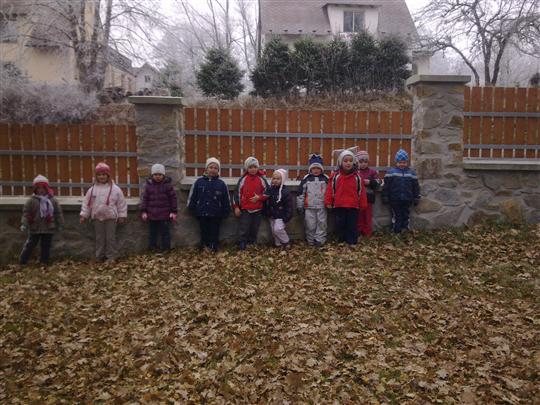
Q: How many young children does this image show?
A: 10